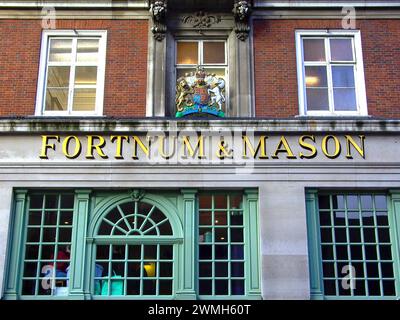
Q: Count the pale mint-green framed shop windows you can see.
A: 4